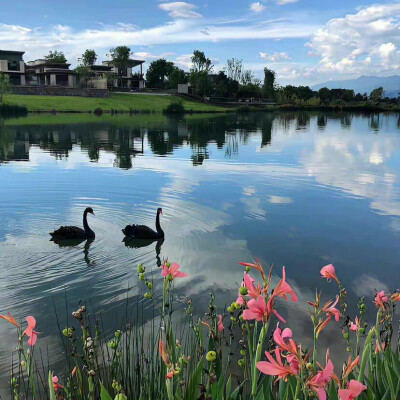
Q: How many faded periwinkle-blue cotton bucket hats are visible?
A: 0